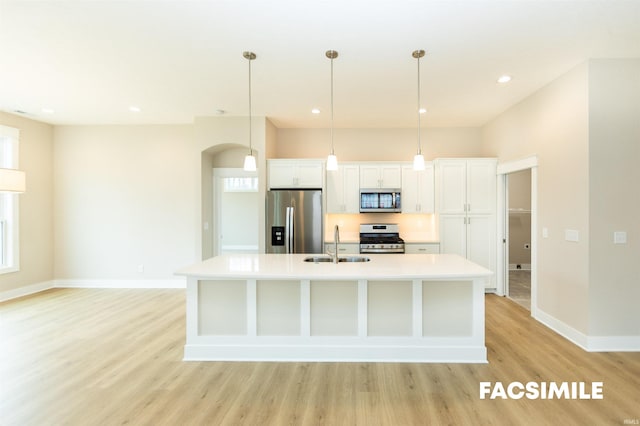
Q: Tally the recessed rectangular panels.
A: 5